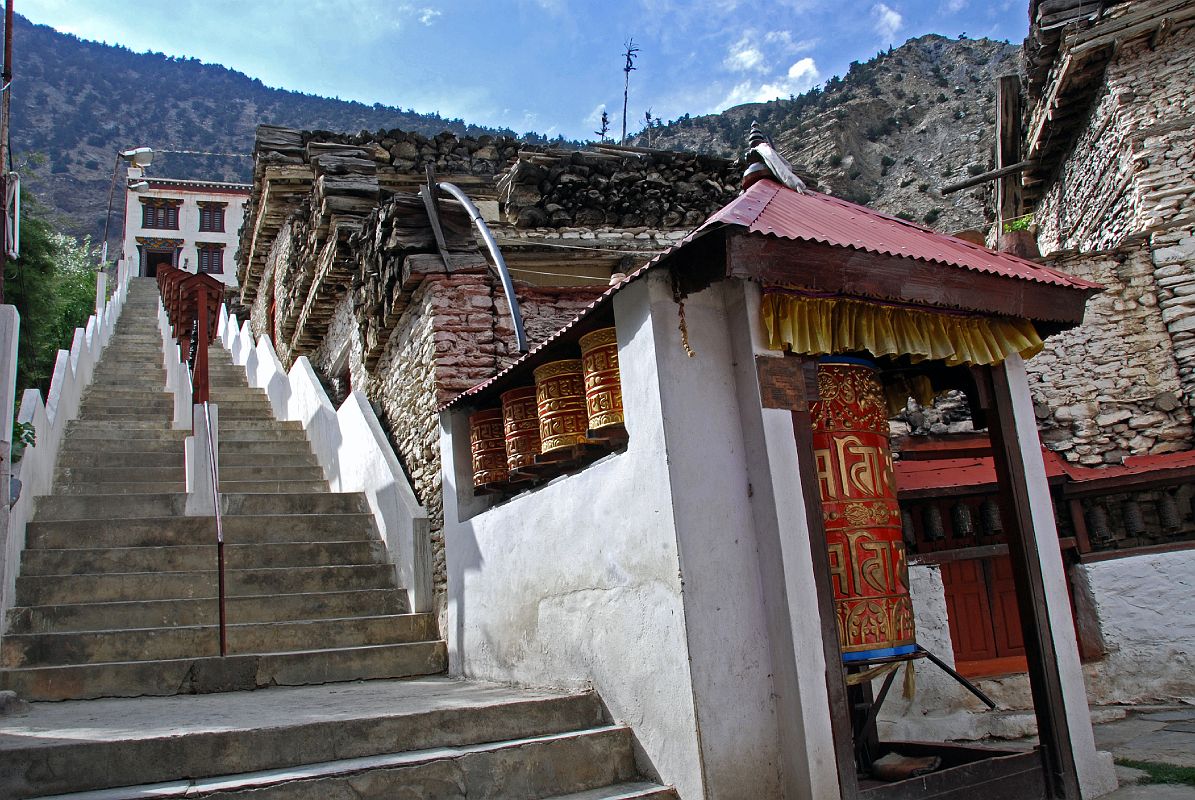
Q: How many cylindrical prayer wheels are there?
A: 12